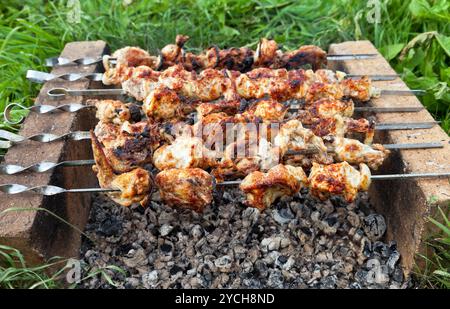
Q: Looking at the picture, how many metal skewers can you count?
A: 7